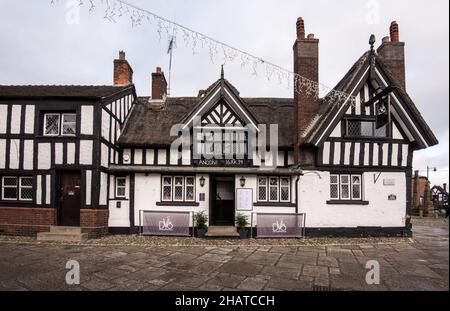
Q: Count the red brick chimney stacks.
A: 4